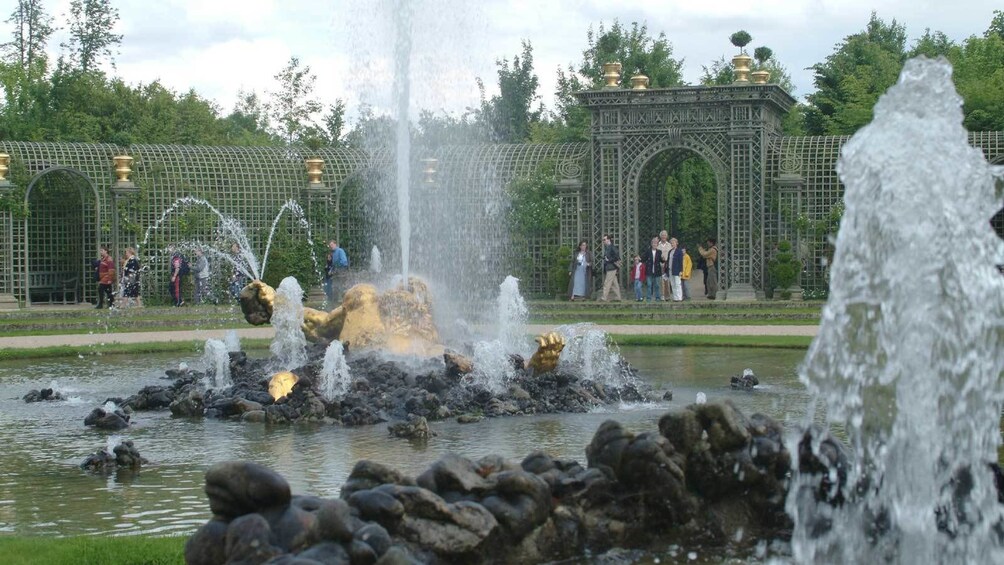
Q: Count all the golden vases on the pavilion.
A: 4